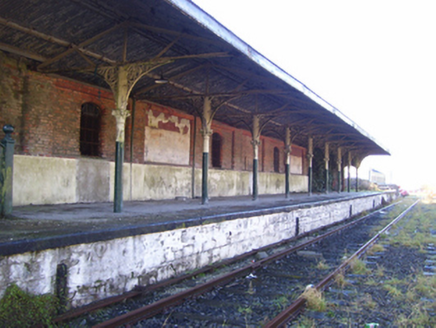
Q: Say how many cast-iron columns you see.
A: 9